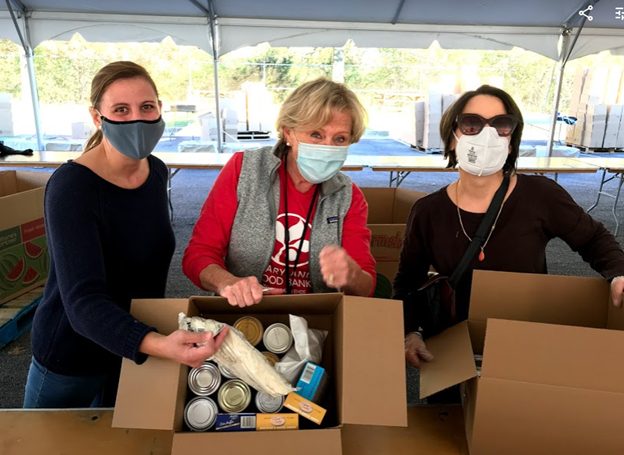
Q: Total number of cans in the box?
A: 8